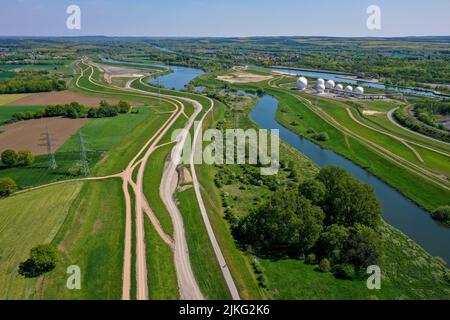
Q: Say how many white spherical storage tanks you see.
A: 7